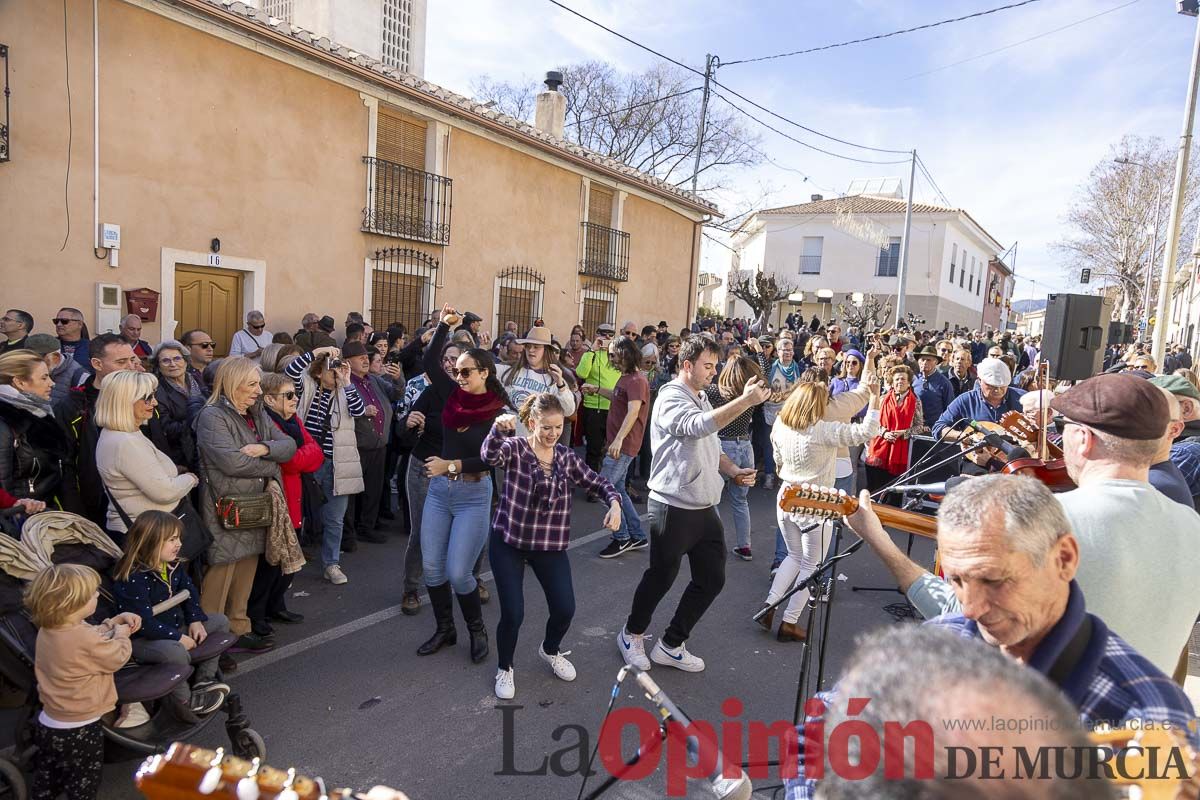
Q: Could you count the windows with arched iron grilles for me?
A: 3